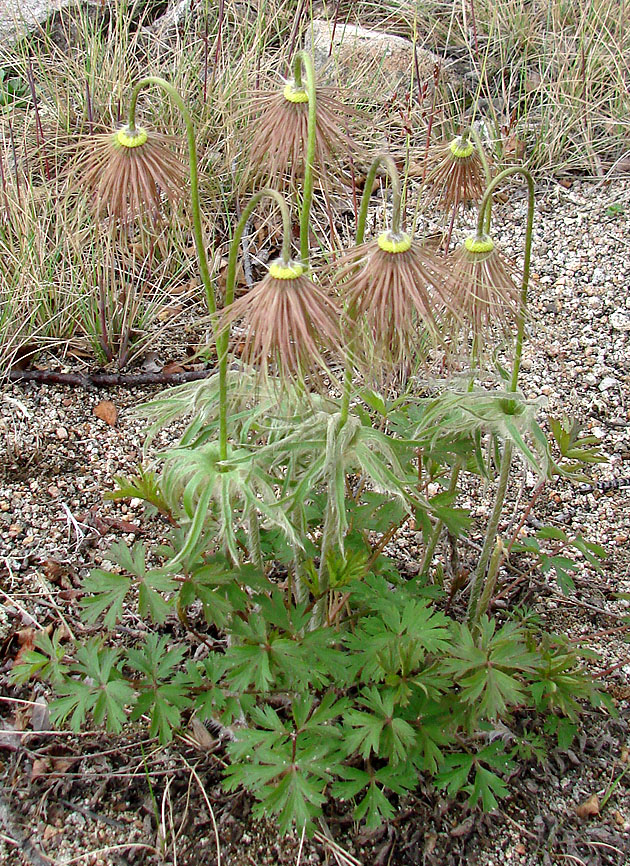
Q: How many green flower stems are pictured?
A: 6